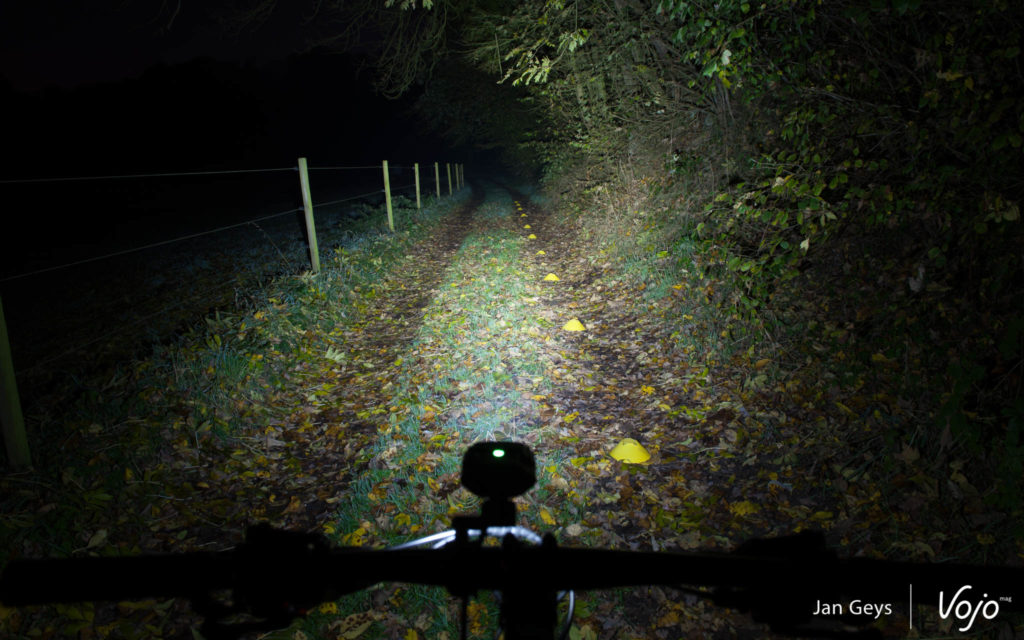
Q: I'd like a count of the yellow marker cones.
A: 10